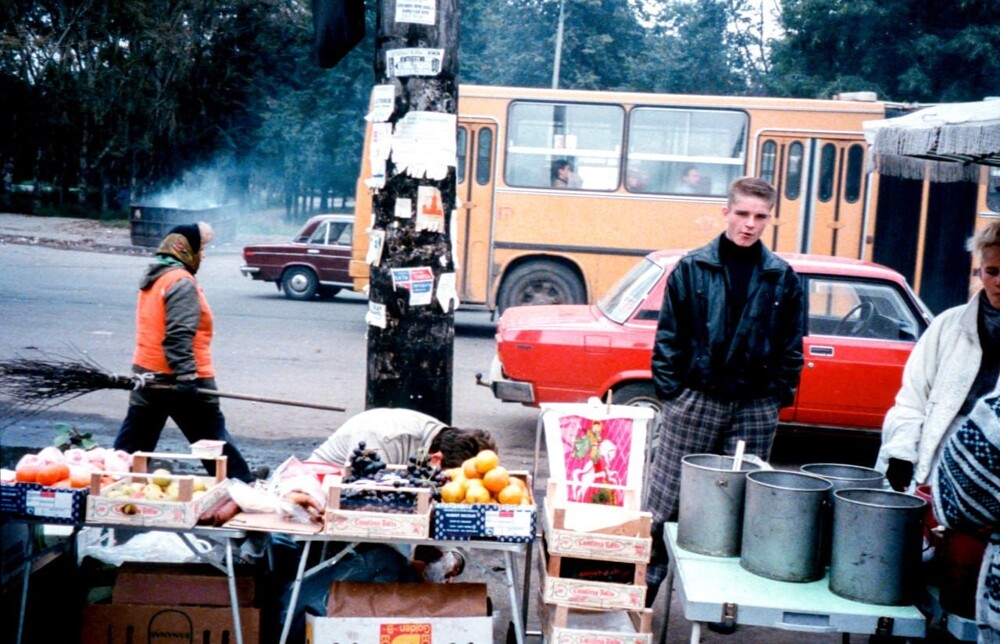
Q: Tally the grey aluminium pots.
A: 4